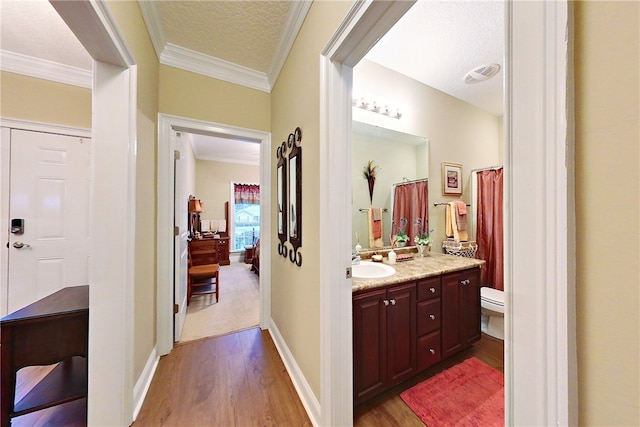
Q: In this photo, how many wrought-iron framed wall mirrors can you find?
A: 2